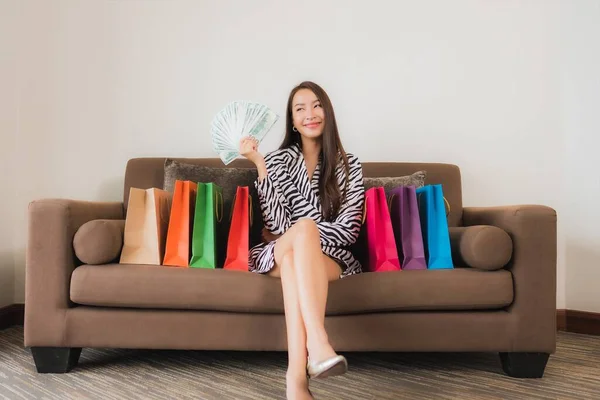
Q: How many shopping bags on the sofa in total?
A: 7